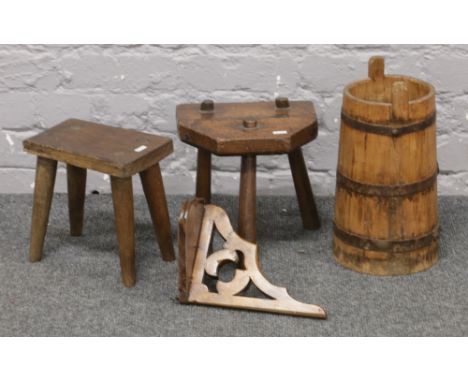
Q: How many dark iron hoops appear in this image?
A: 3